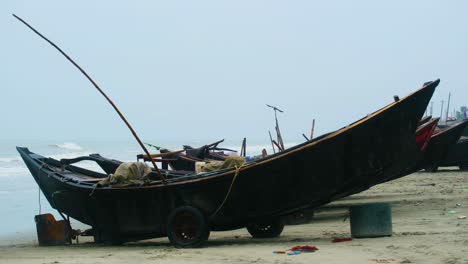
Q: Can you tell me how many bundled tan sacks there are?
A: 2